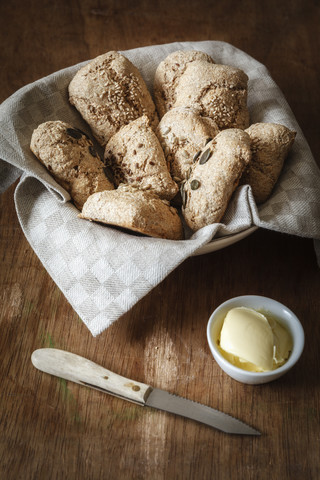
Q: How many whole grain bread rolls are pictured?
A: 9